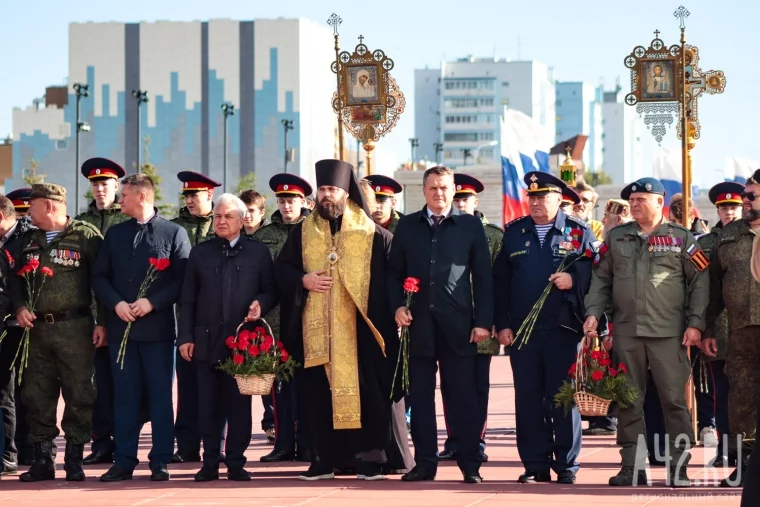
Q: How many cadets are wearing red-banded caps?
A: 8